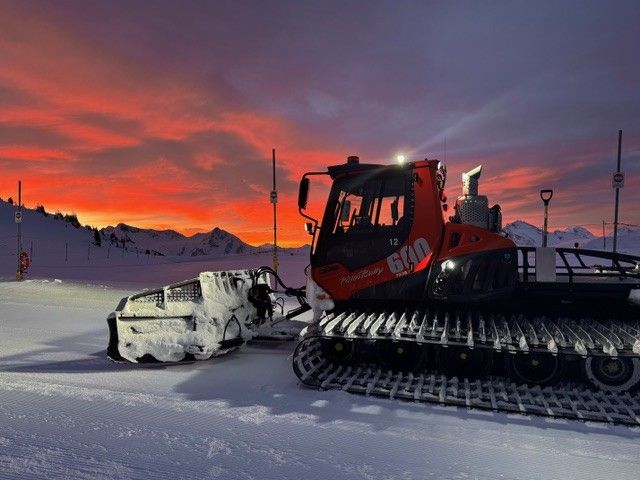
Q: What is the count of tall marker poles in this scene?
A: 3